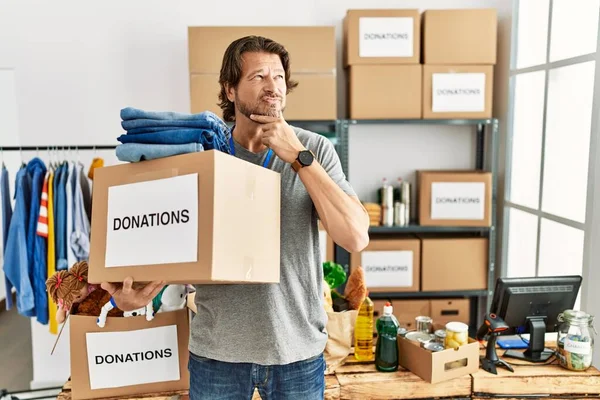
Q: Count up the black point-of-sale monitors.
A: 1